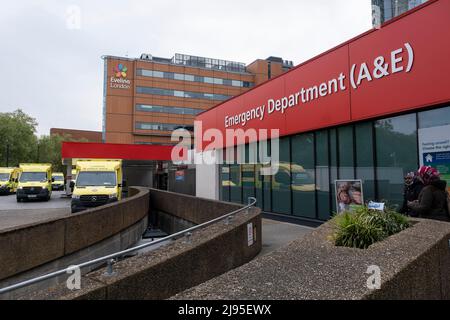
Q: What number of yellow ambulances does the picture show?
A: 4